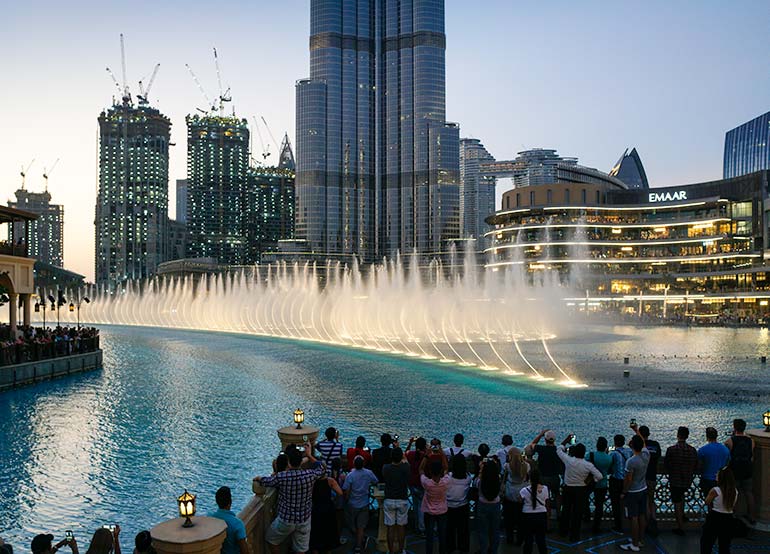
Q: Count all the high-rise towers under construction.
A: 4